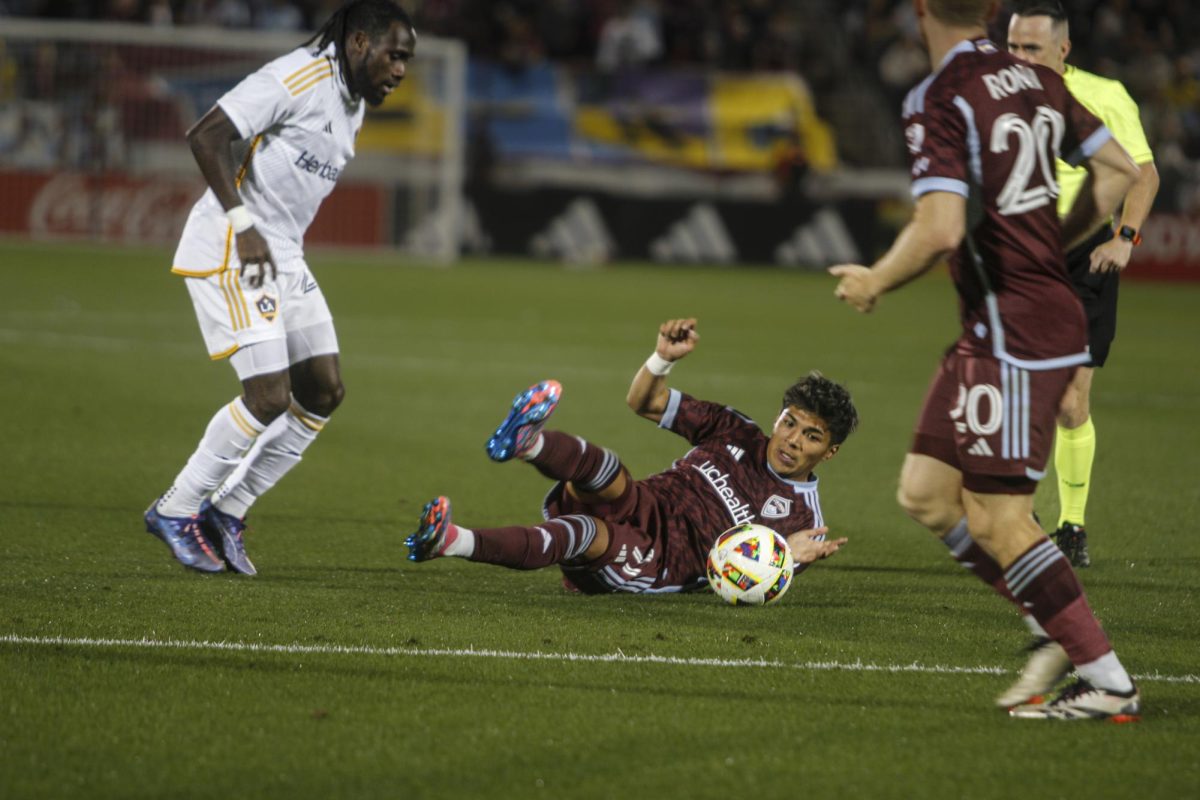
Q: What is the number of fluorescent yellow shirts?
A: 1